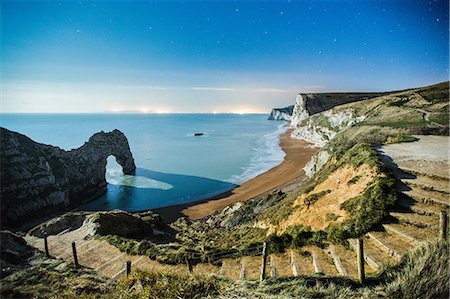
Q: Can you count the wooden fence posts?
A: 7